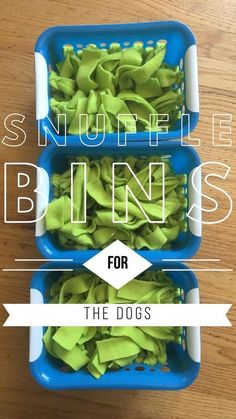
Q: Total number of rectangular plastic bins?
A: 3